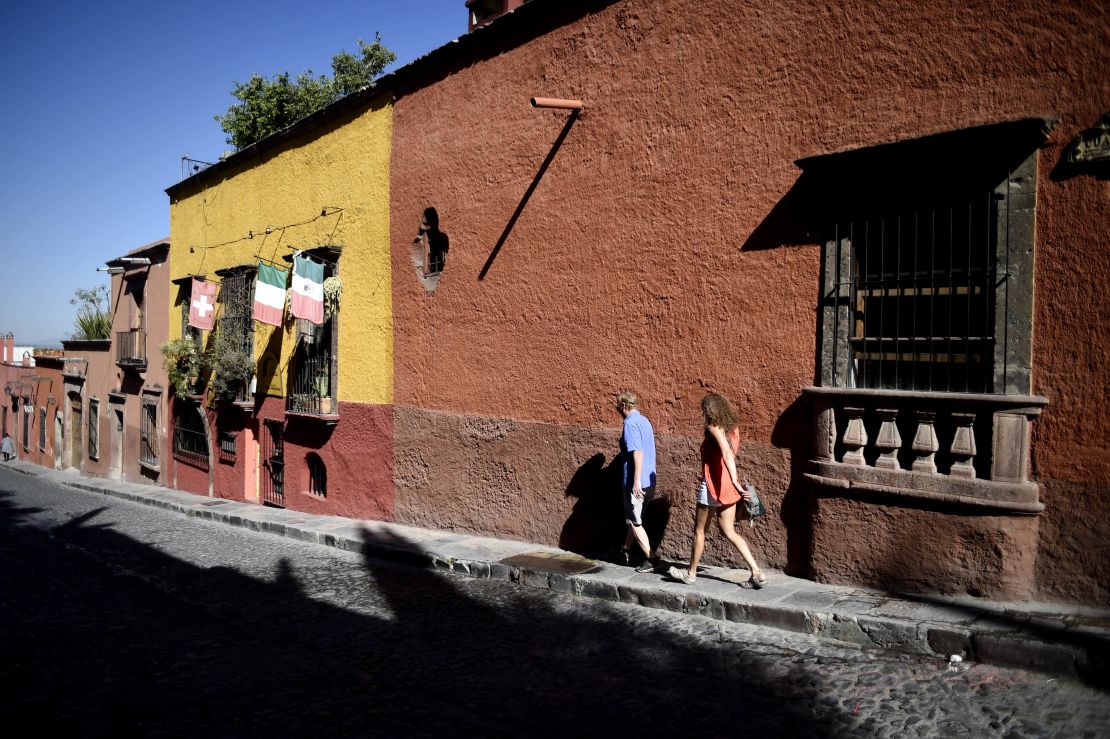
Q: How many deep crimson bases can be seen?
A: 1